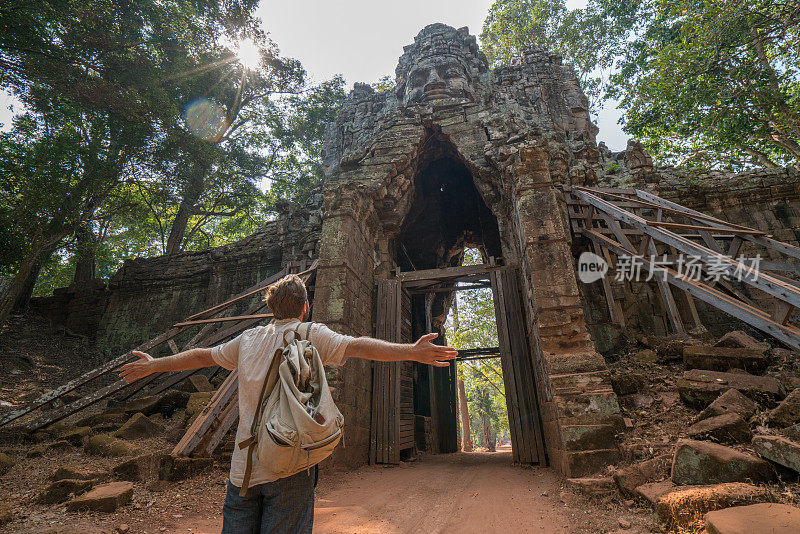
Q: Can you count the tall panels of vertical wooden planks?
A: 2